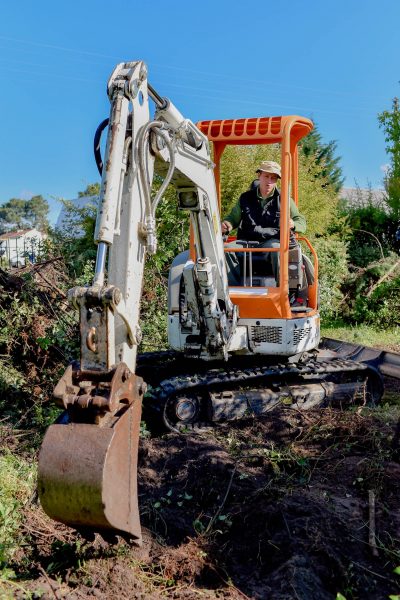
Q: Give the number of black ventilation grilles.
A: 2